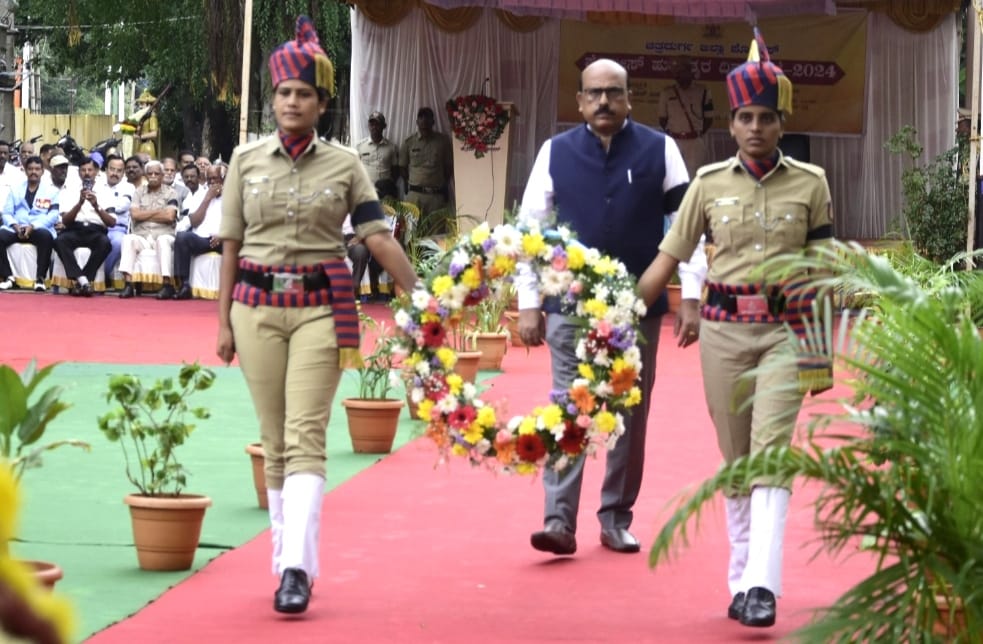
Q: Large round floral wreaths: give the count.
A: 1